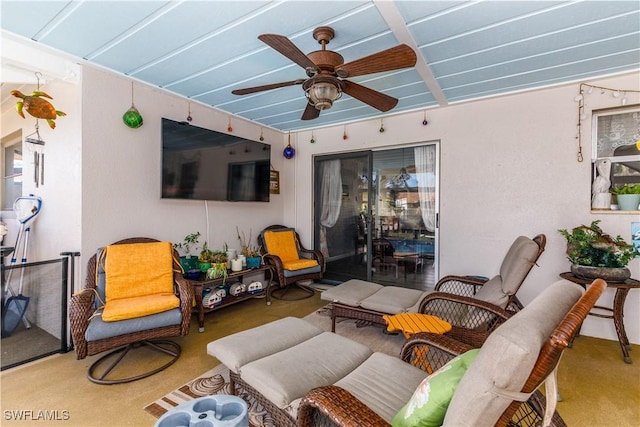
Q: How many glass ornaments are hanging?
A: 9